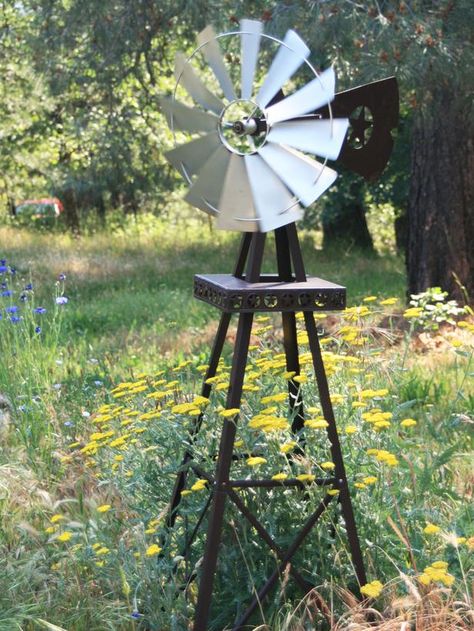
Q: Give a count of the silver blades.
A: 12